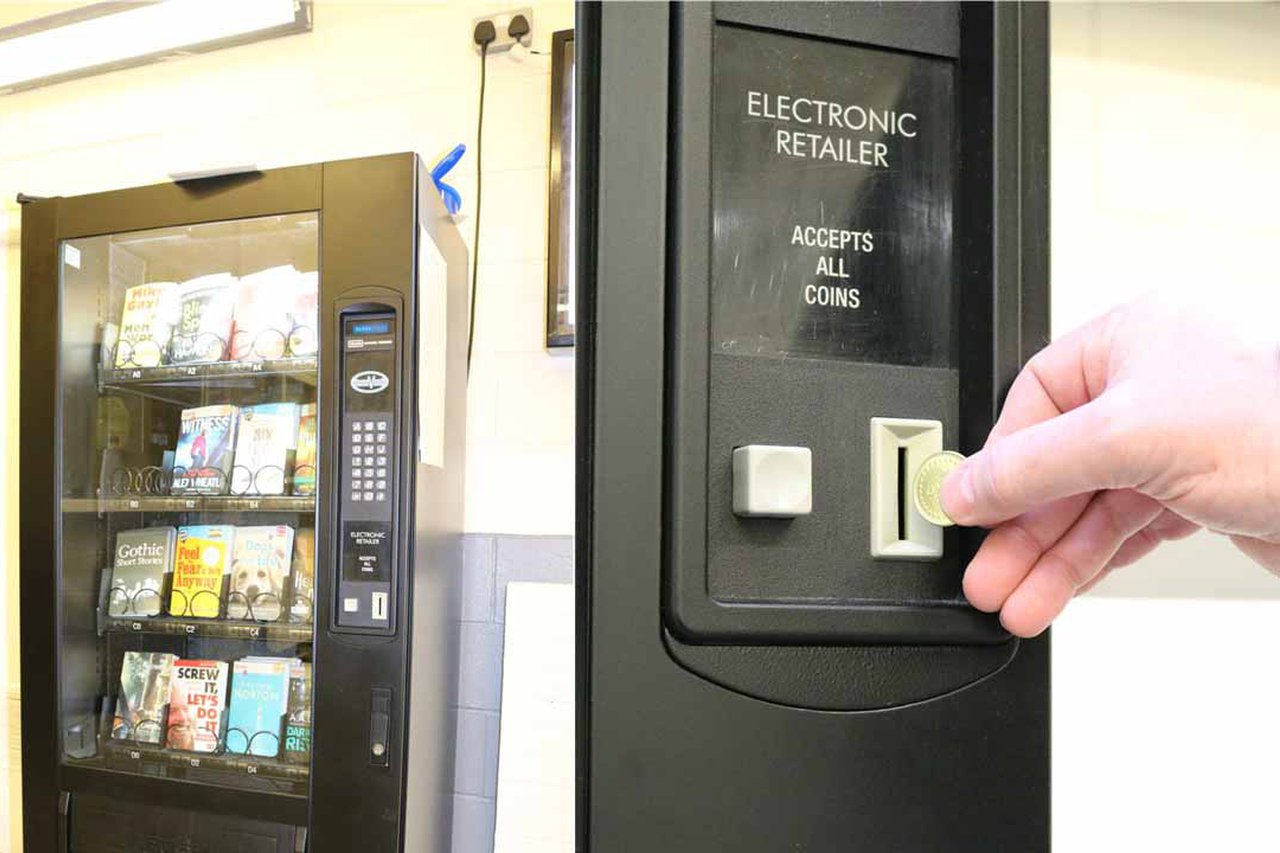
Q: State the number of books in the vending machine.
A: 15